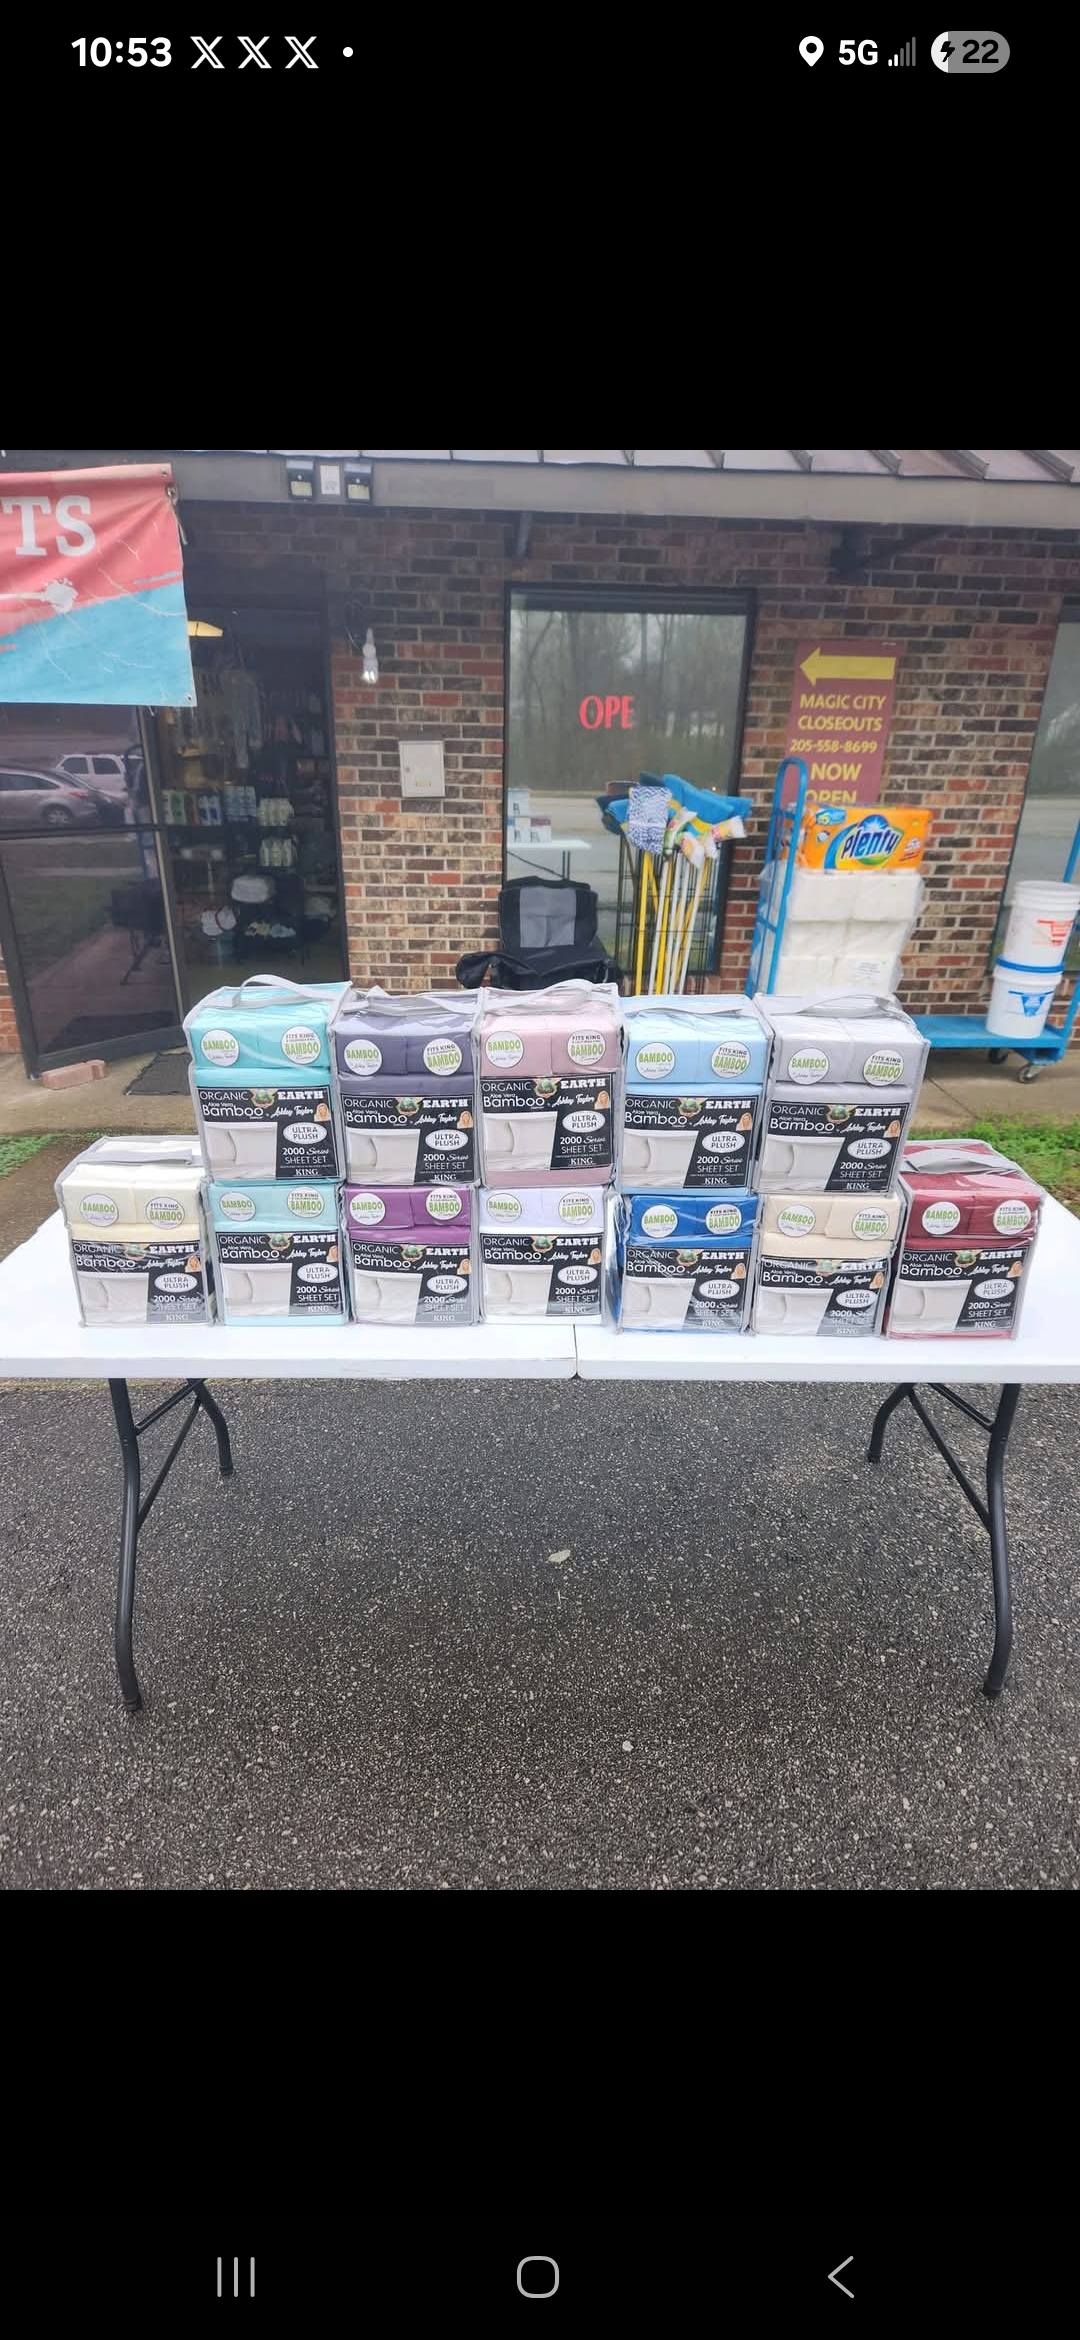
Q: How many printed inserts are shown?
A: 12